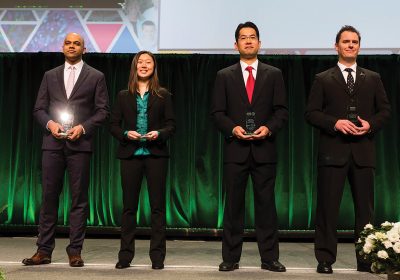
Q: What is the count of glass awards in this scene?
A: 4